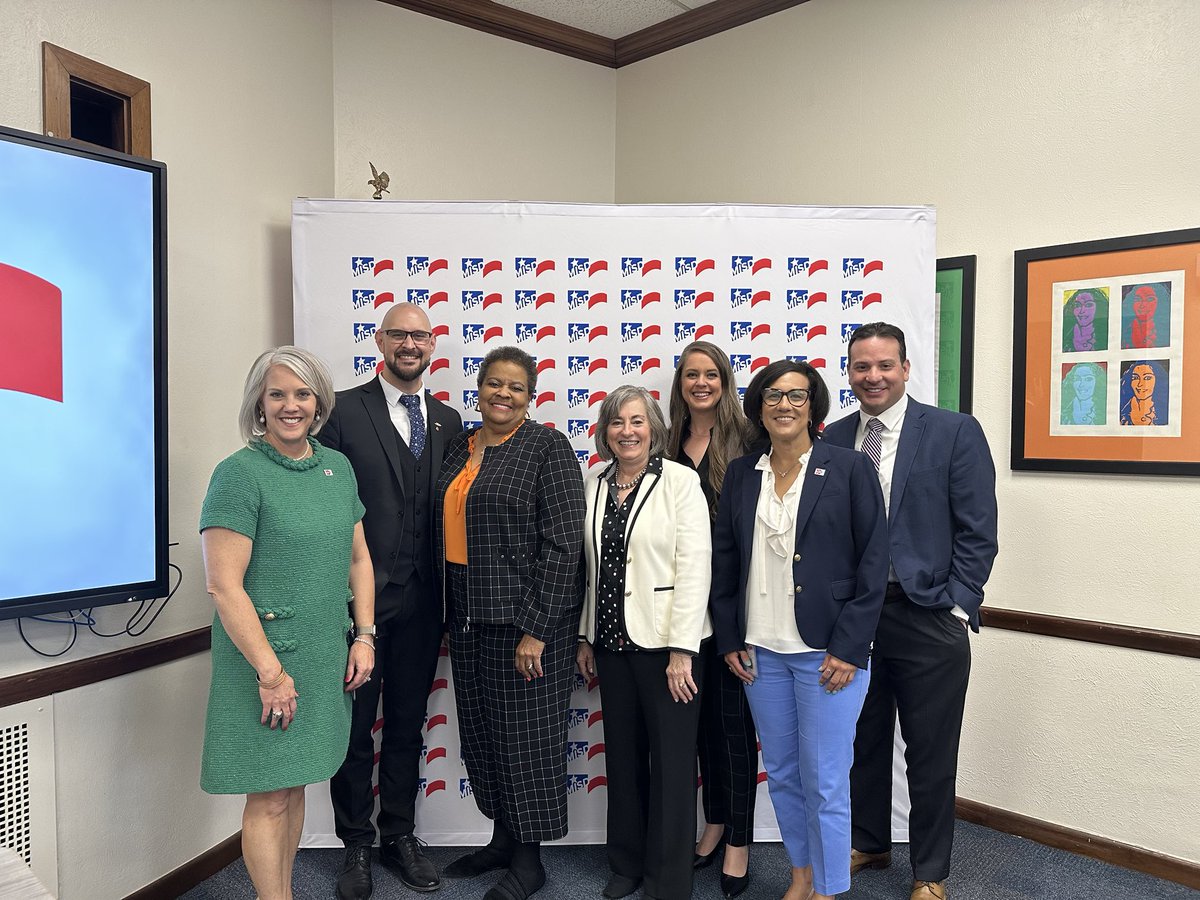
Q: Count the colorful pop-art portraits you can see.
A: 4